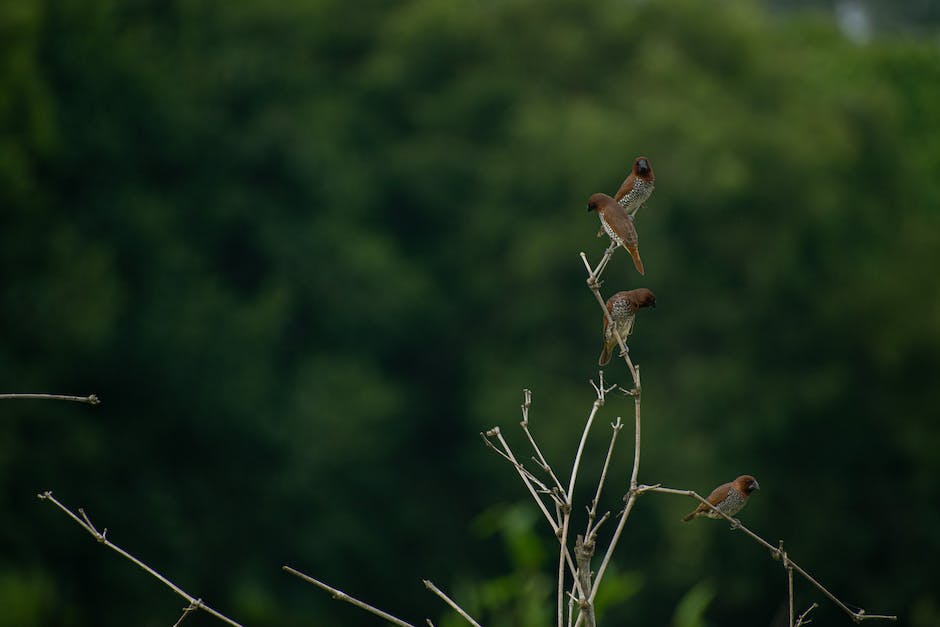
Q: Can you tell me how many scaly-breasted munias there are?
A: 4